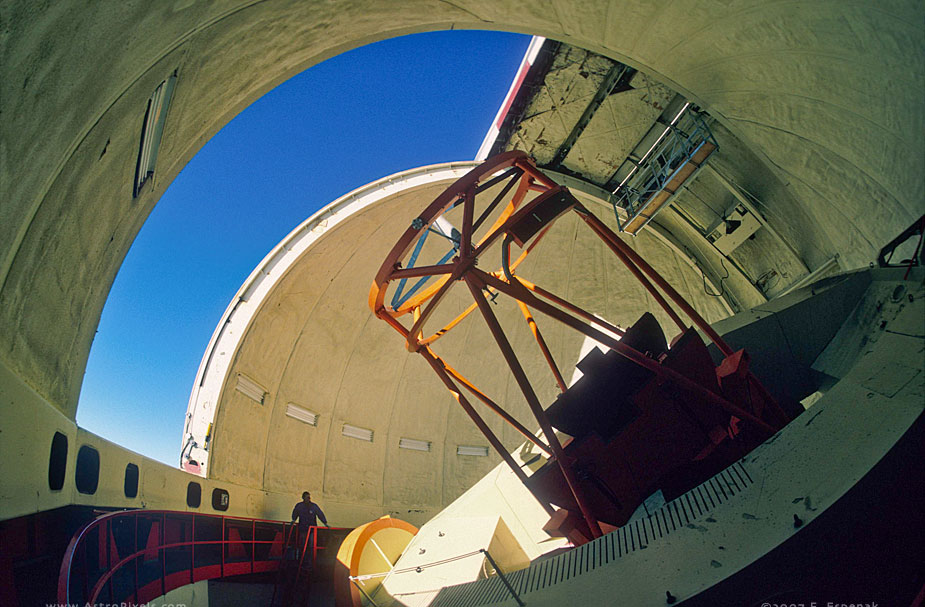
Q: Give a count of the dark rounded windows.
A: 5